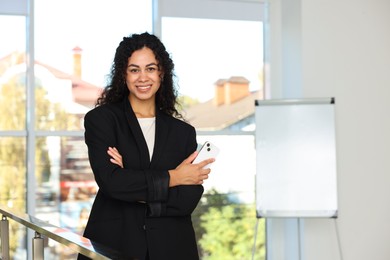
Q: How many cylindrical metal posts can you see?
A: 2